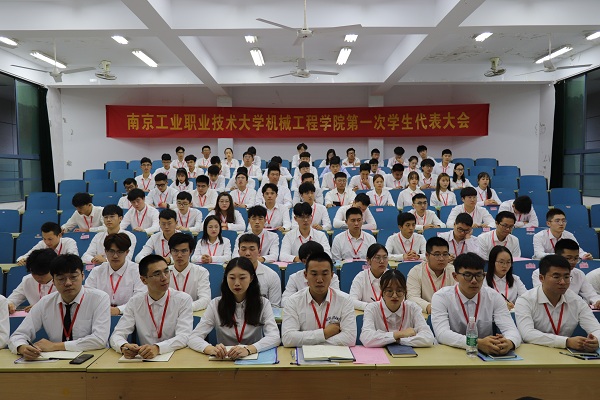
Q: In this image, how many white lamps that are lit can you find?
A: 11